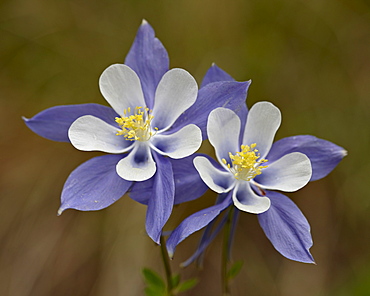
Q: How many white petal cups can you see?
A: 10